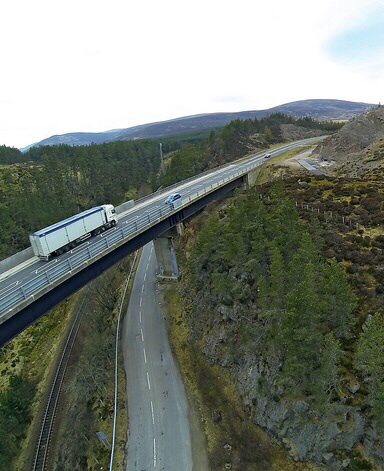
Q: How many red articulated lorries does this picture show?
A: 0